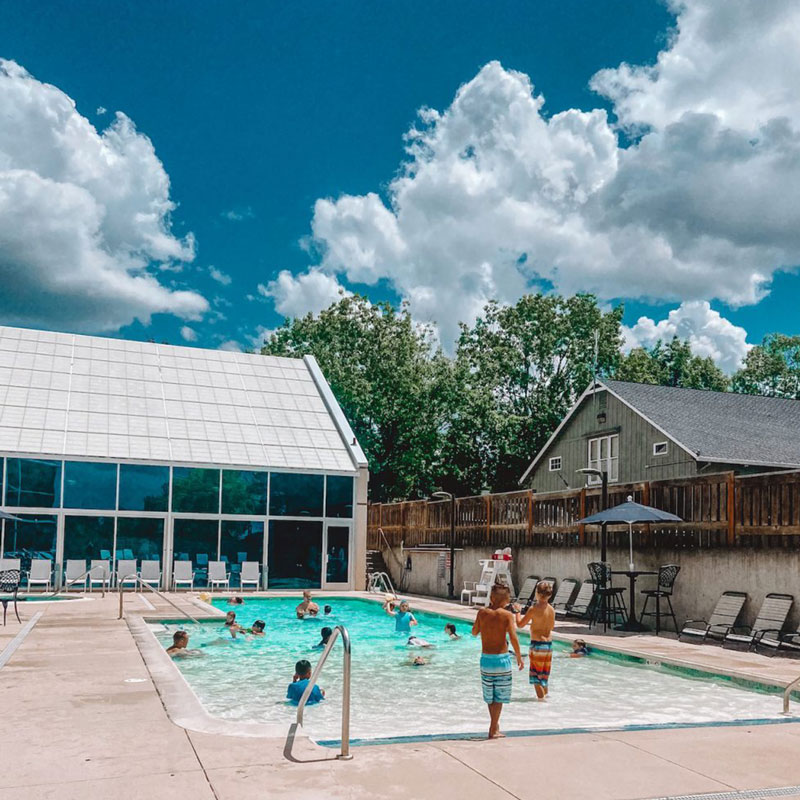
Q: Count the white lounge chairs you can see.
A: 9